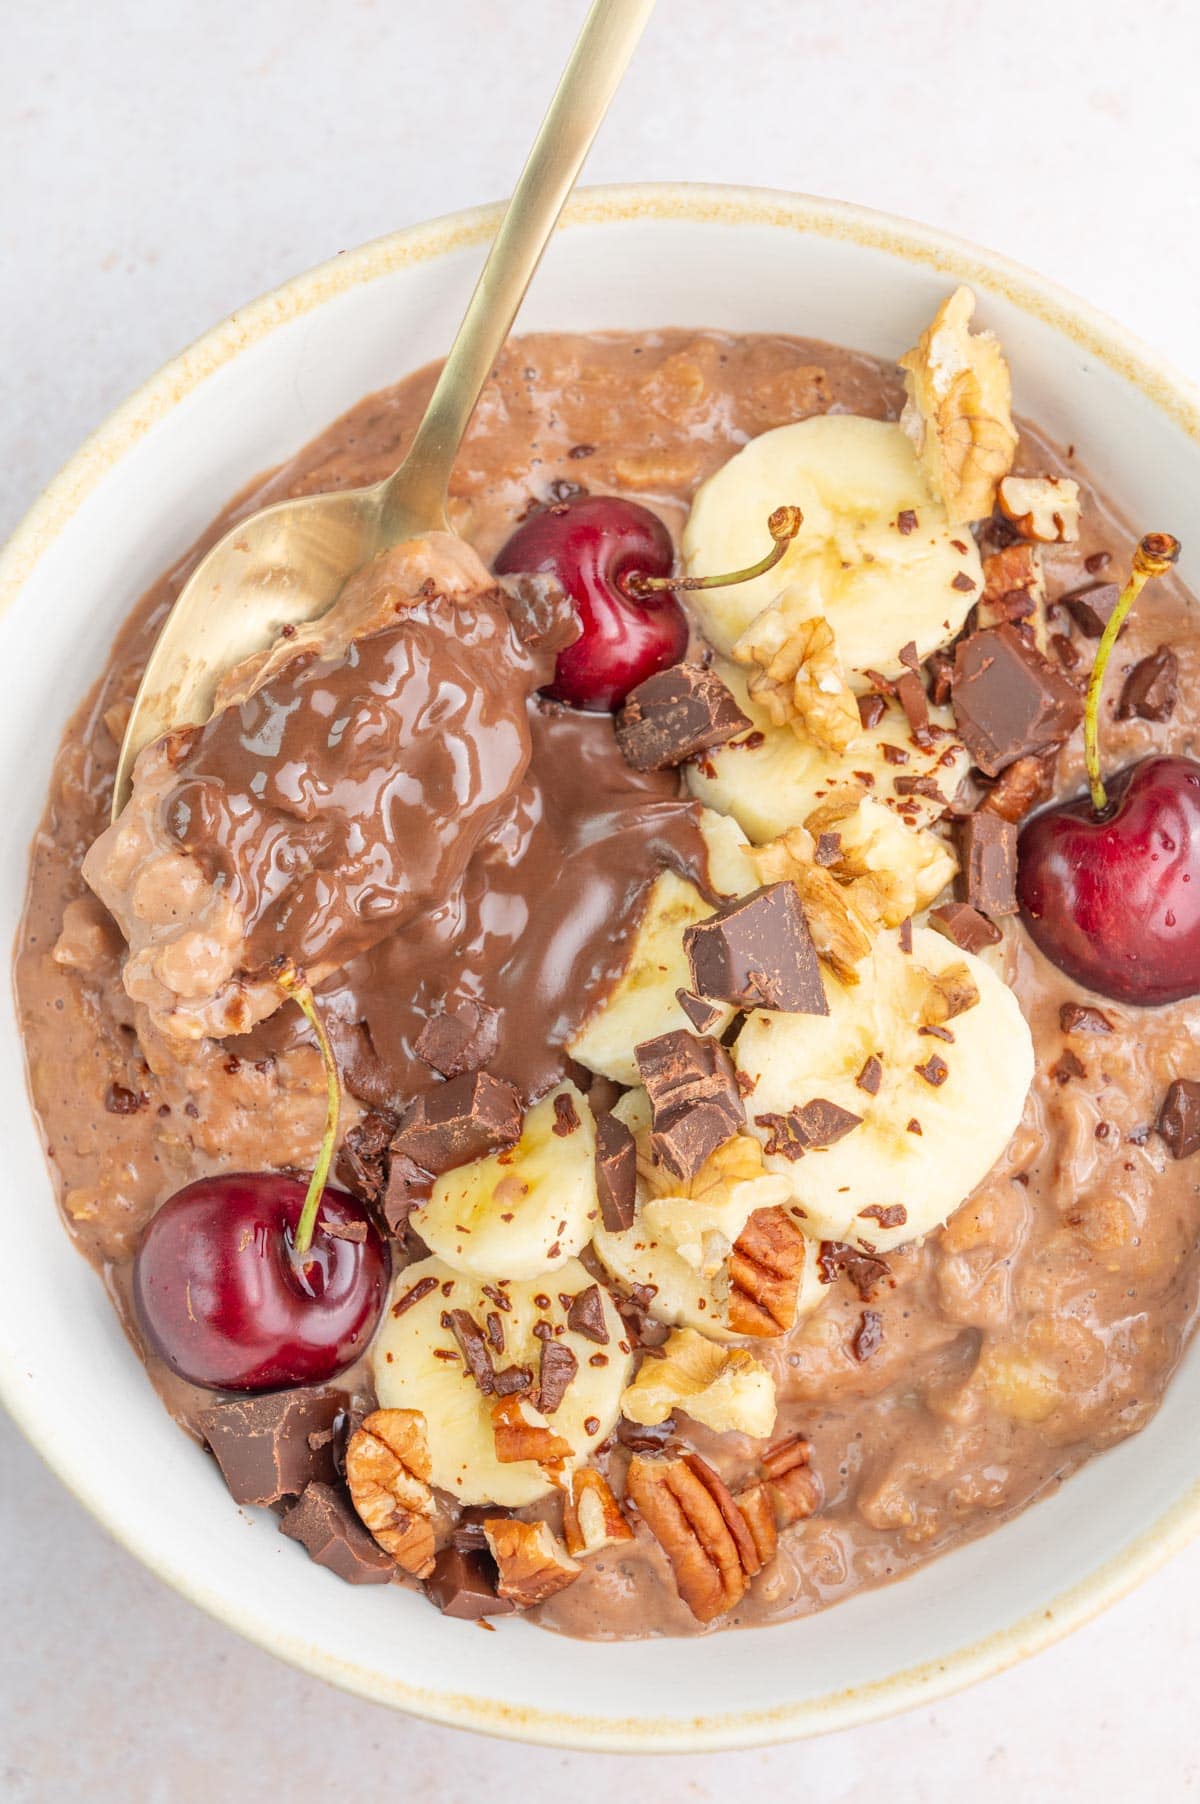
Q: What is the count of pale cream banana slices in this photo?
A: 7